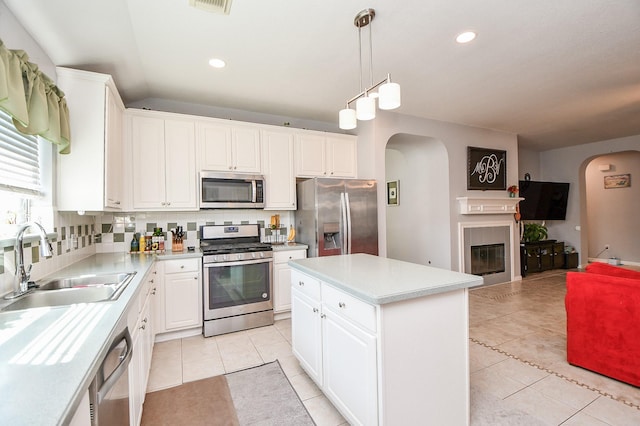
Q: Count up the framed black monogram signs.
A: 1